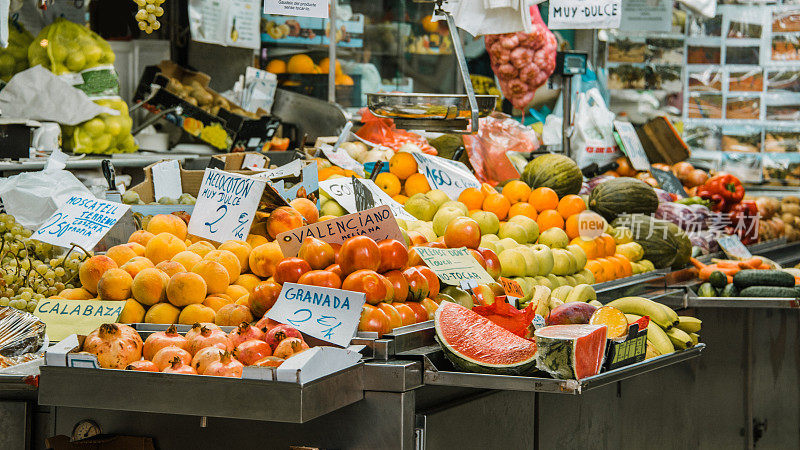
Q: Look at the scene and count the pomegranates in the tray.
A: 15